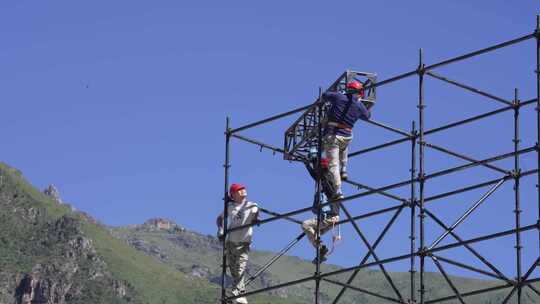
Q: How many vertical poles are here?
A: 6